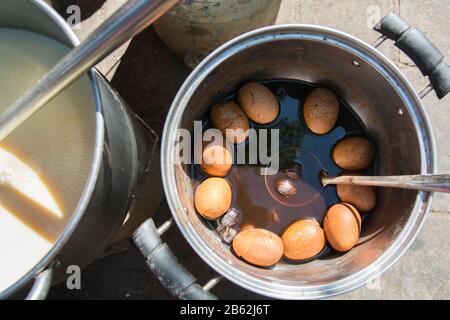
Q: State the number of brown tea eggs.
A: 10